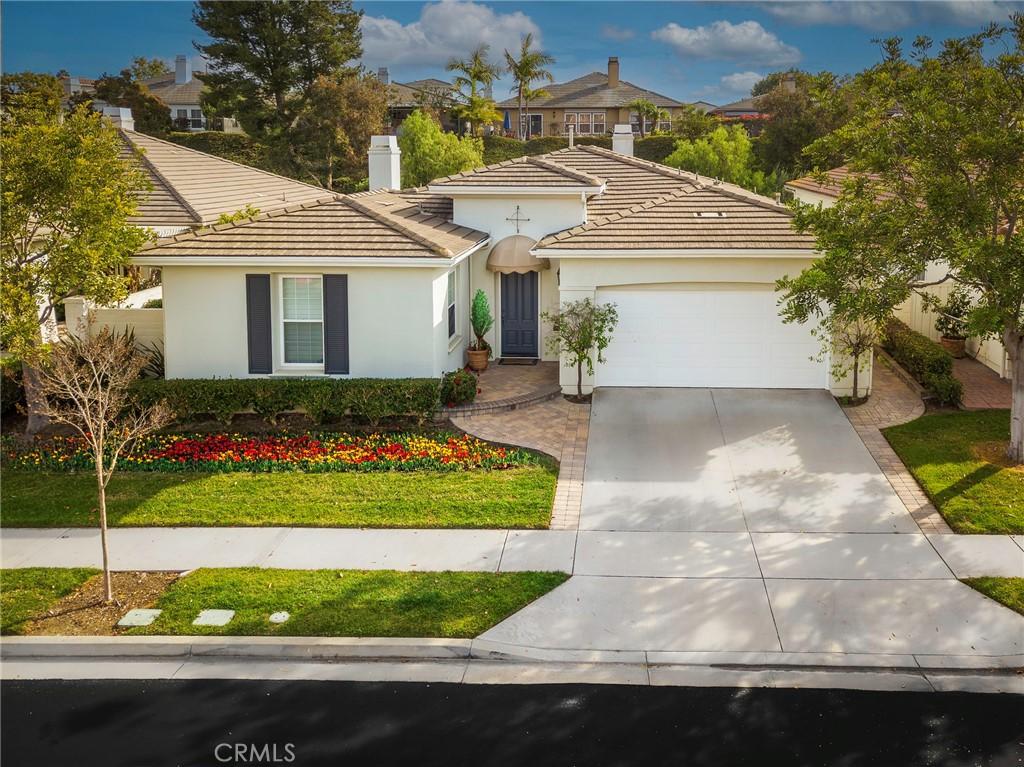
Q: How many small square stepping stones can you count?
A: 2